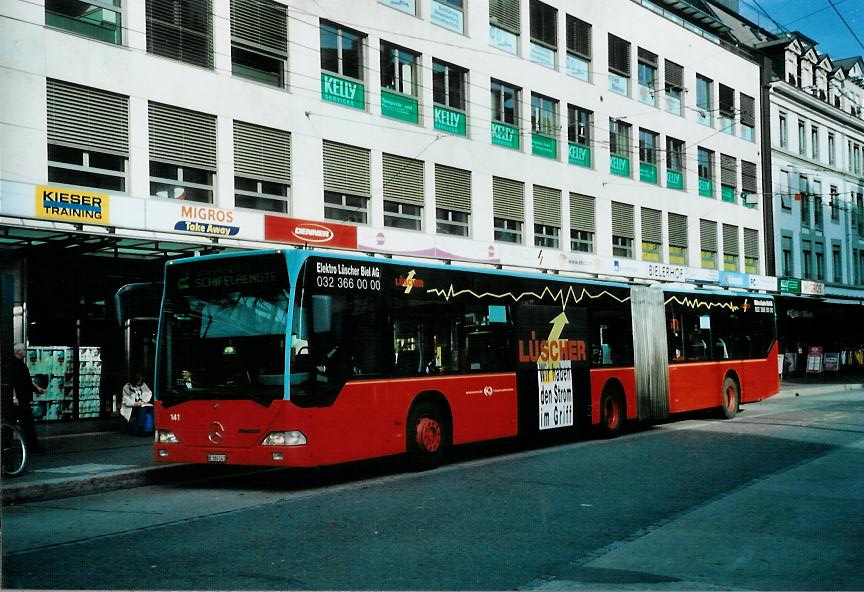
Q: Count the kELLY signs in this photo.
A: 7